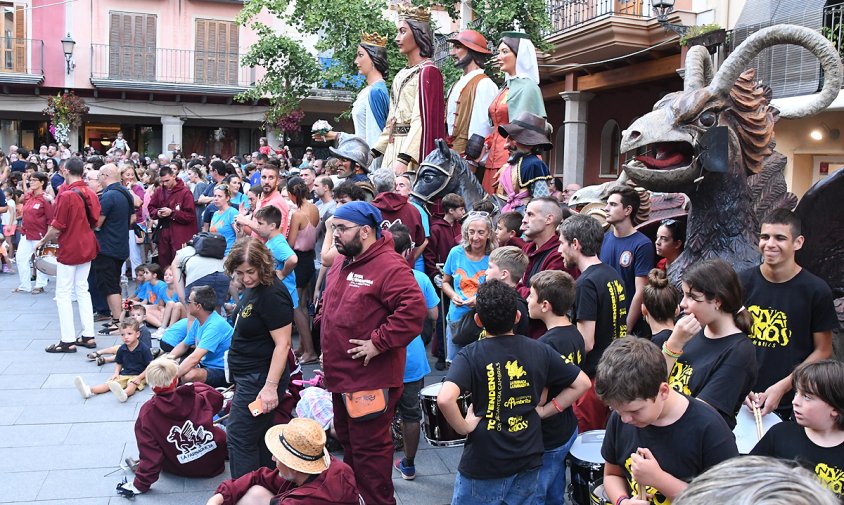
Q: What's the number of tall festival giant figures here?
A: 4